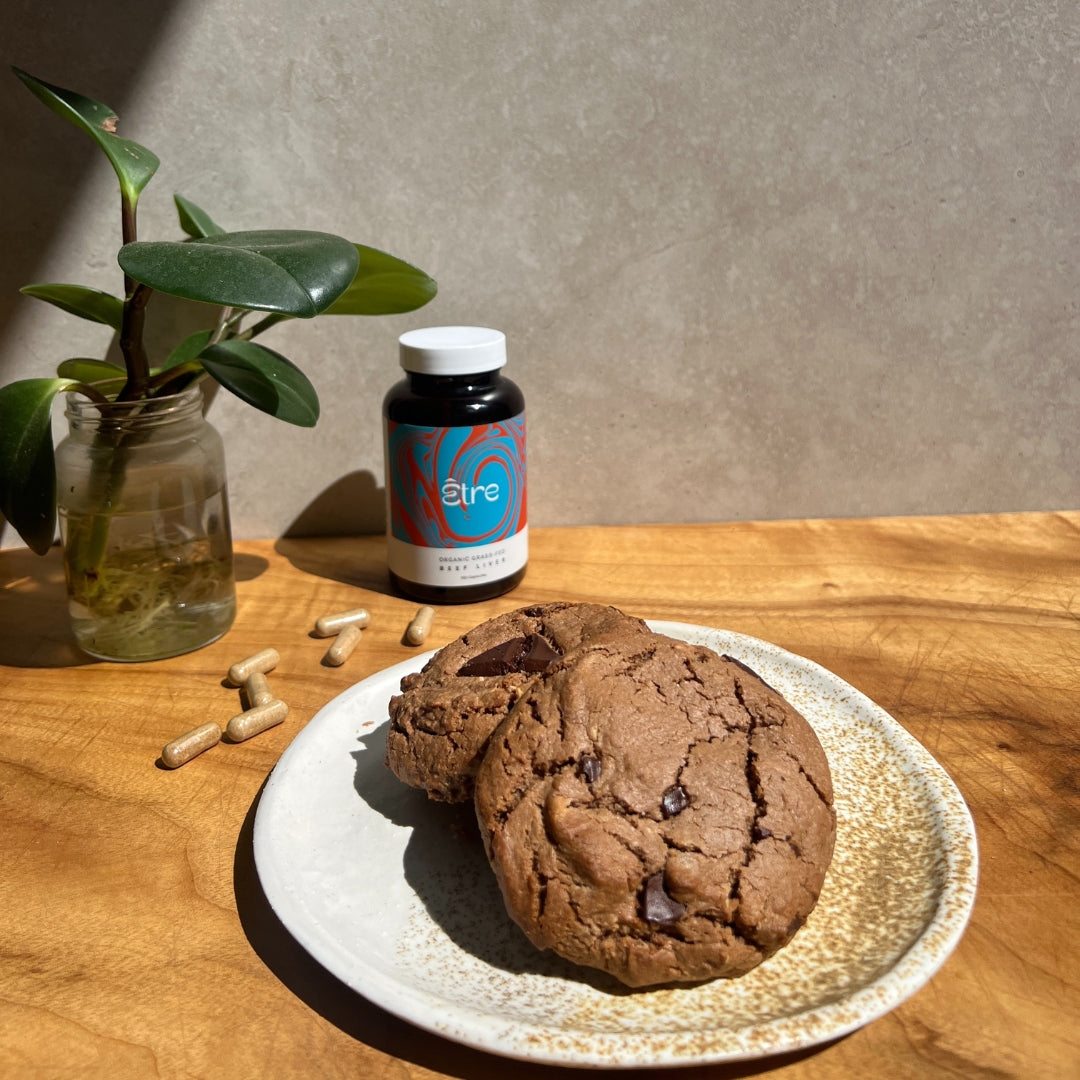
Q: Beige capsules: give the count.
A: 7